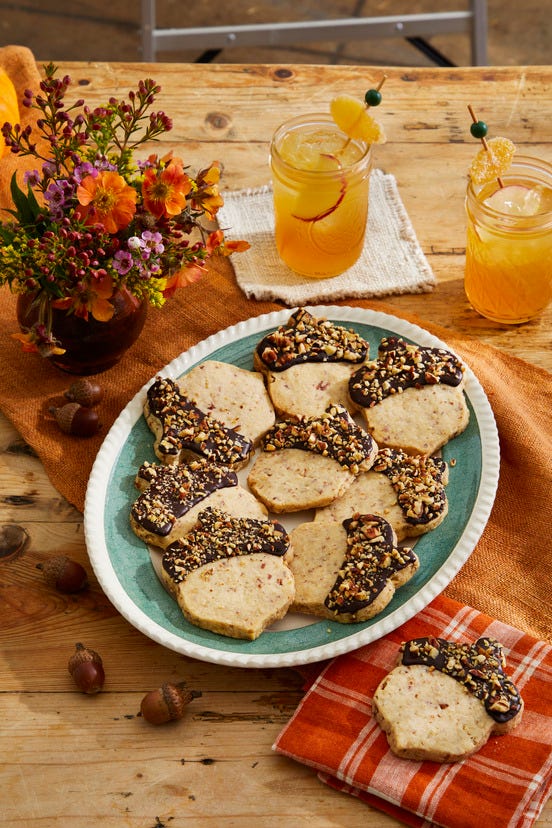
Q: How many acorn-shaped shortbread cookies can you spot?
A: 9